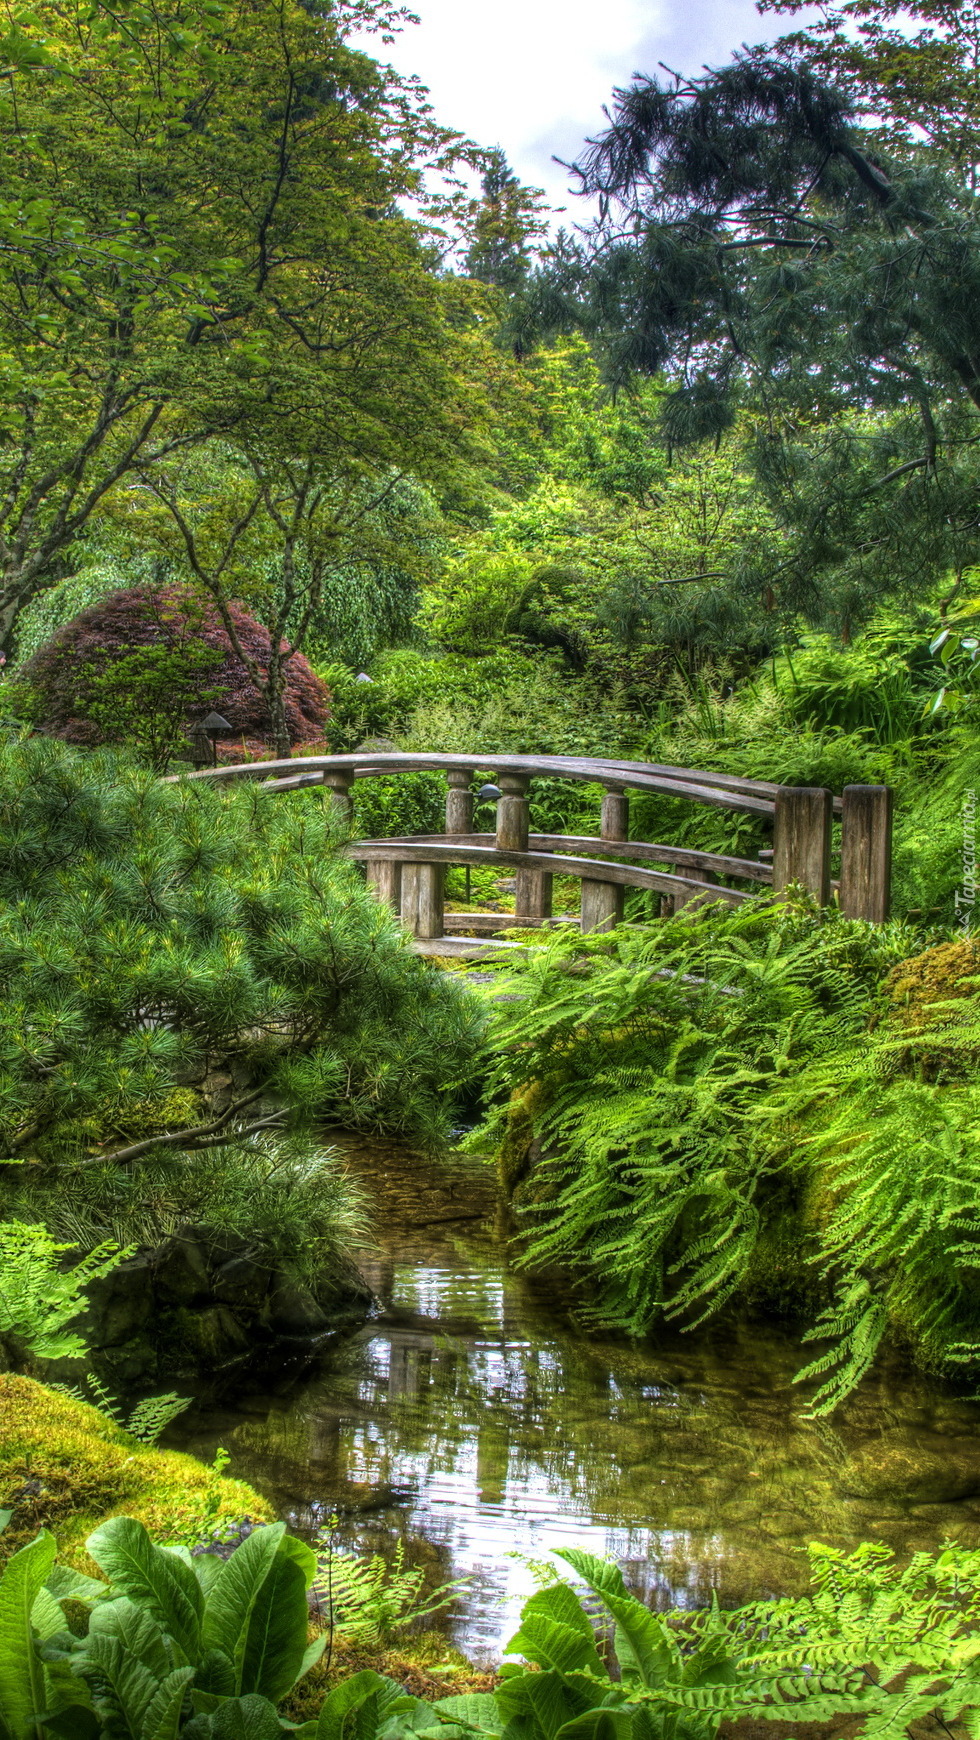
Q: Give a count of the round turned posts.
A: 4